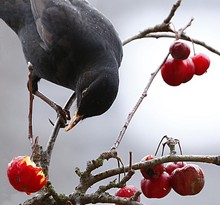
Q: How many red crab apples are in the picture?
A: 10